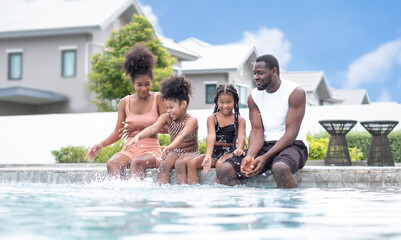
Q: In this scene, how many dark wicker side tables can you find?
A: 2